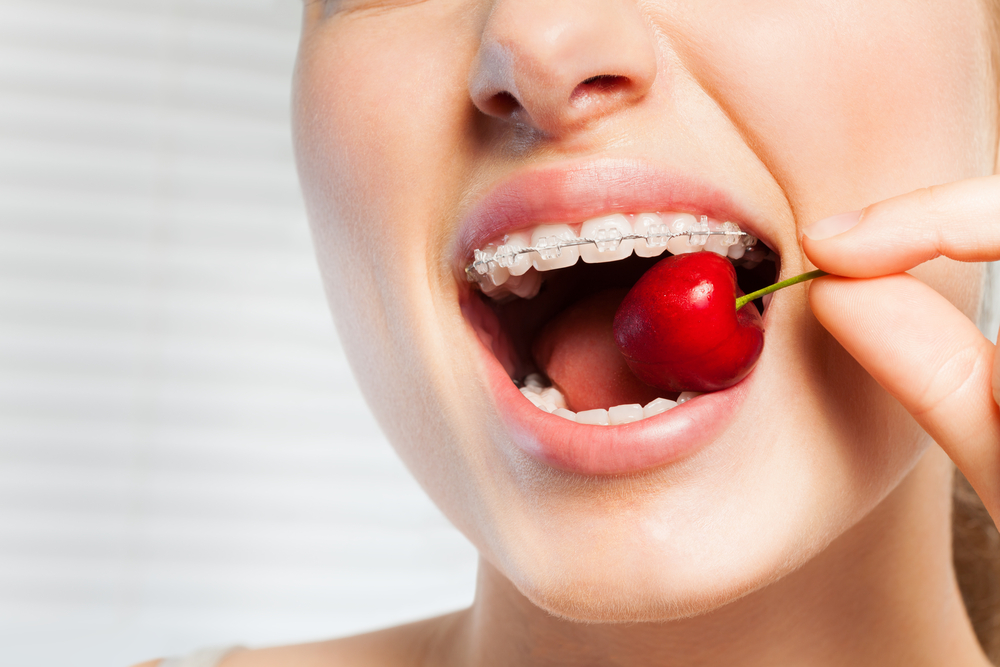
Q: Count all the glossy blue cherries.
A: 0